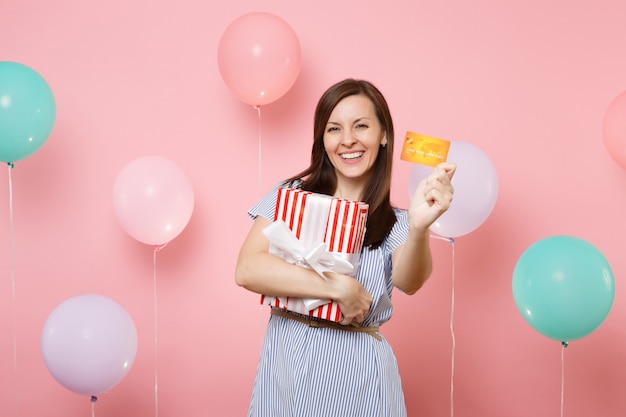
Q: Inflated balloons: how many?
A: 7